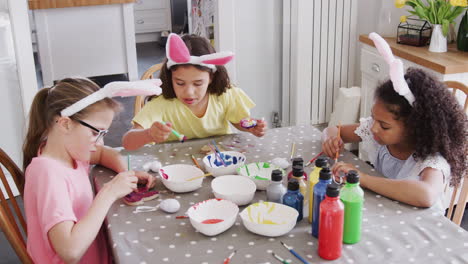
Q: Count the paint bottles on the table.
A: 8